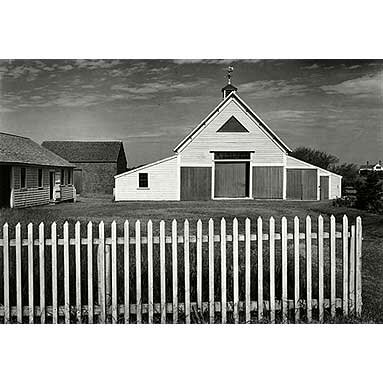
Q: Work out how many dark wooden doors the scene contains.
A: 5